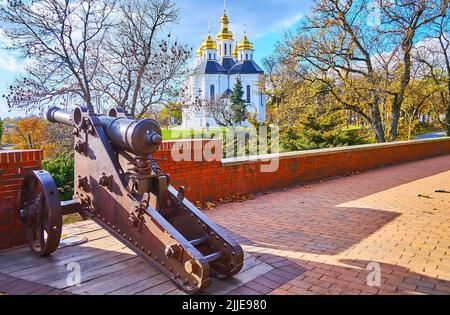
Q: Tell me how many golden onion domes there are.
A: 5